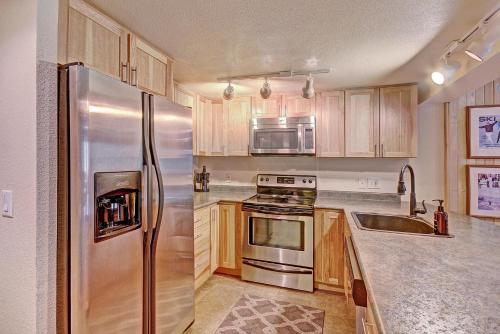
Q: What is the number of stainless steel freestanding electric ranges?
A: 1